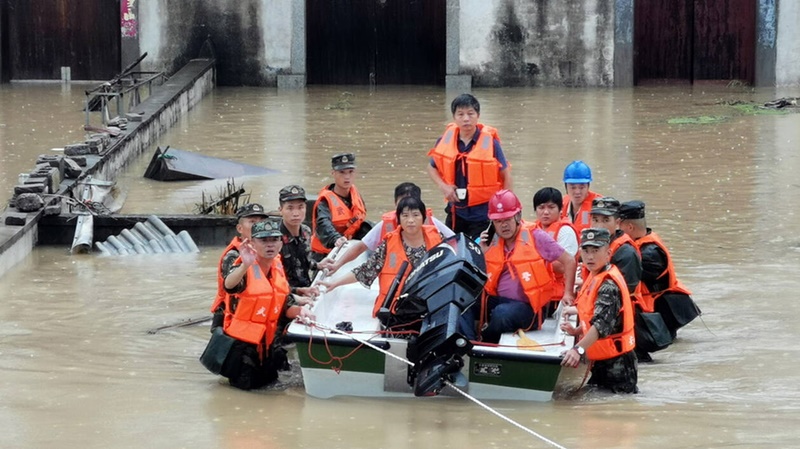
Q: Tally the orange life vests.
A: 12